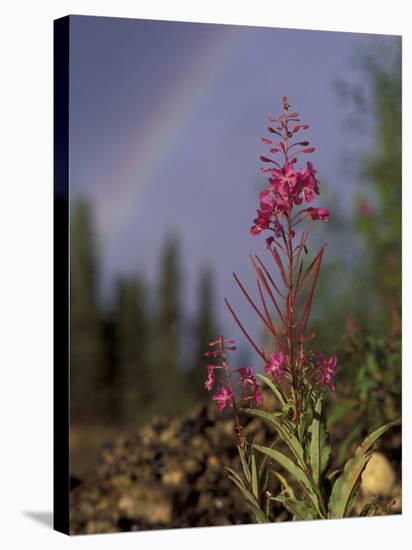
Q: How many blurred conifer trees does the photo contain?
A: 4